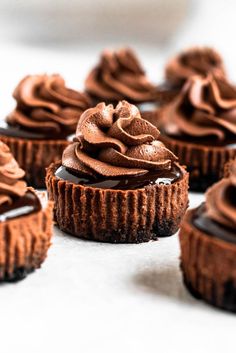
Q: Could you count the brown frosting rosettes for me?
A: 7